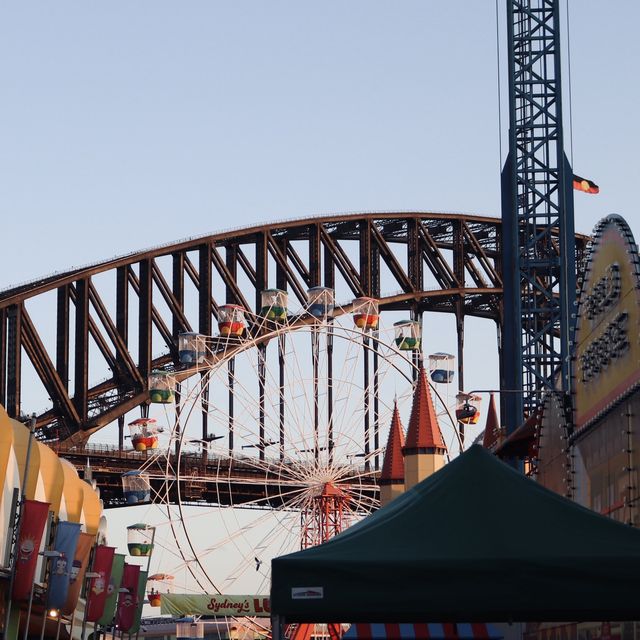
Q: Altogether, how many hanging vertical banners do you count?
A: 7